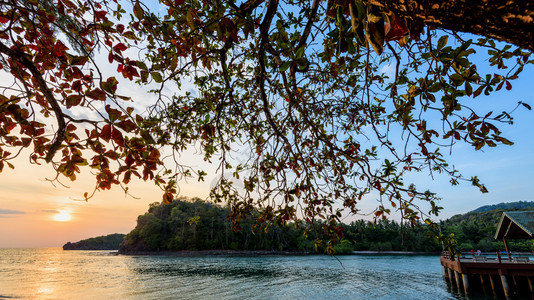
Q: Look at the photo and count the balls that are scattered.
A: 0